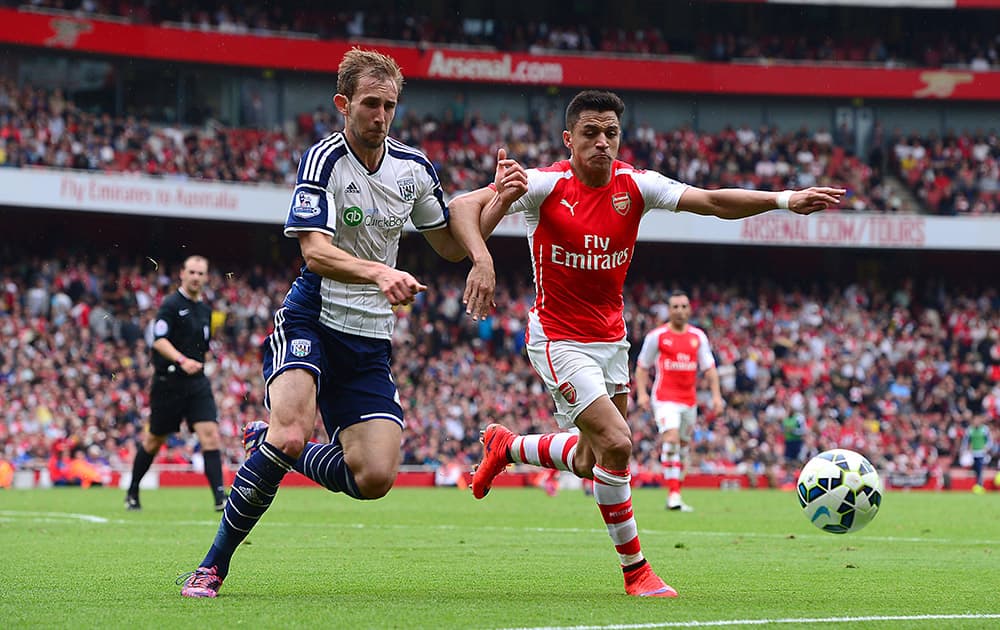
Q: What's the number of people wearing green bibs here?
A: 2